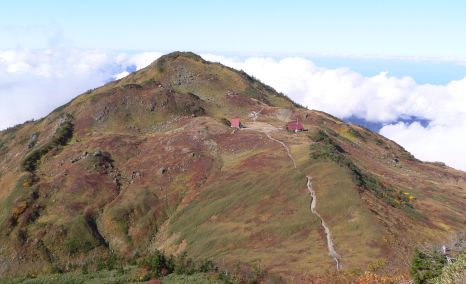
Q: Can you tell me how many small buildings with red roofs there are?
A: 2